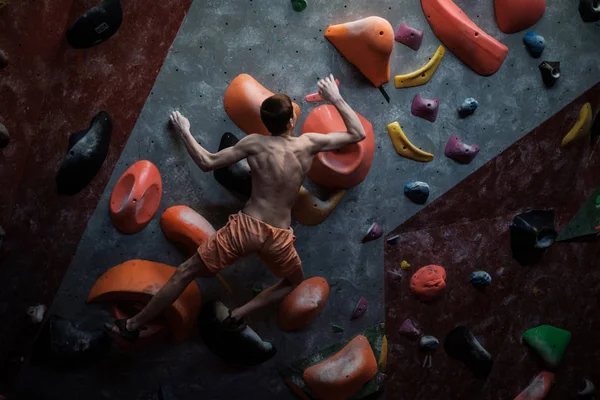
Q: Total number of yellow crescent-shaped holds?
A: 3